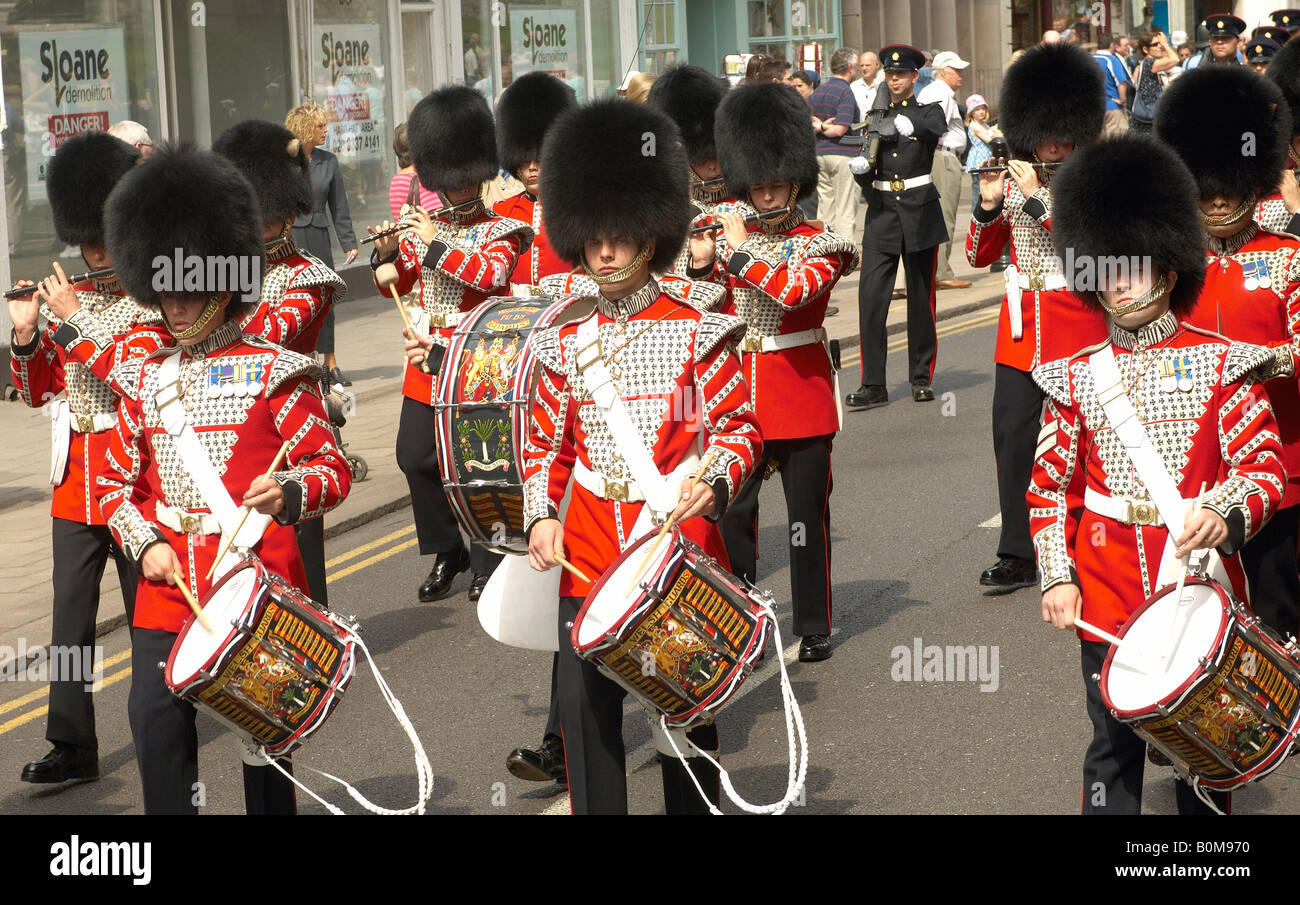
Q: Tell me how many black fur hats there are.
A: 12